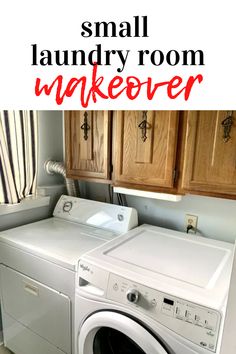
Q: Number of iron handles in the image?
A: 3